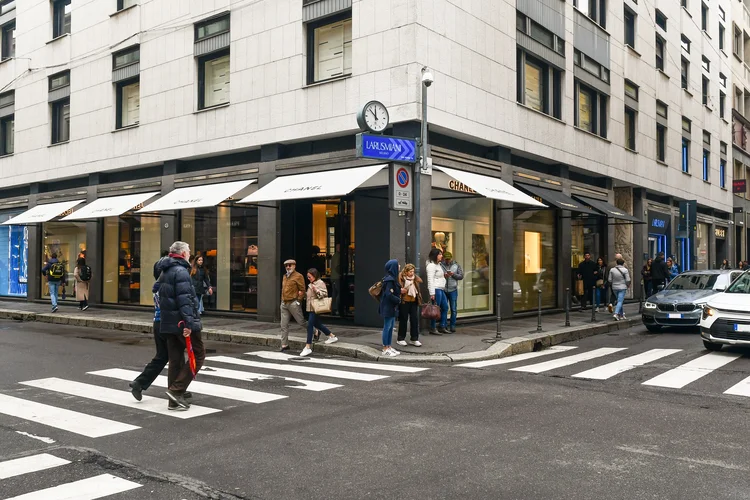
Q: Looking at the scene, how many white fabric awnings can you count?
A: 5